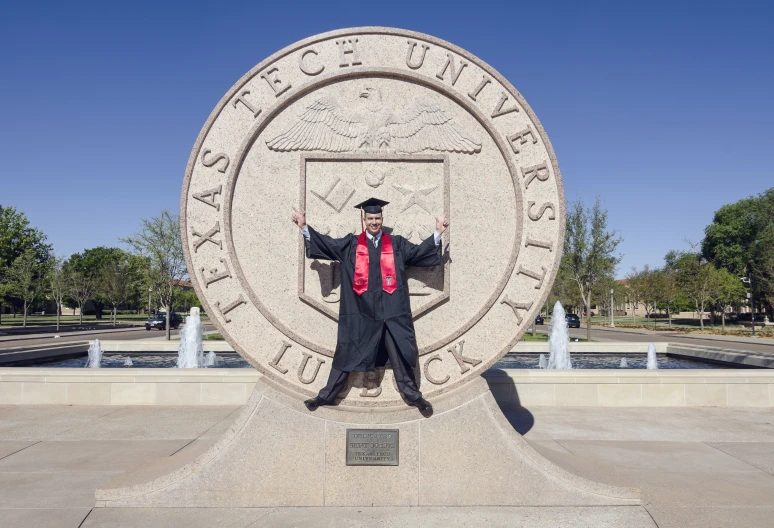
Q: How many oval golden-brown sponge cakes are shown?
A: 0